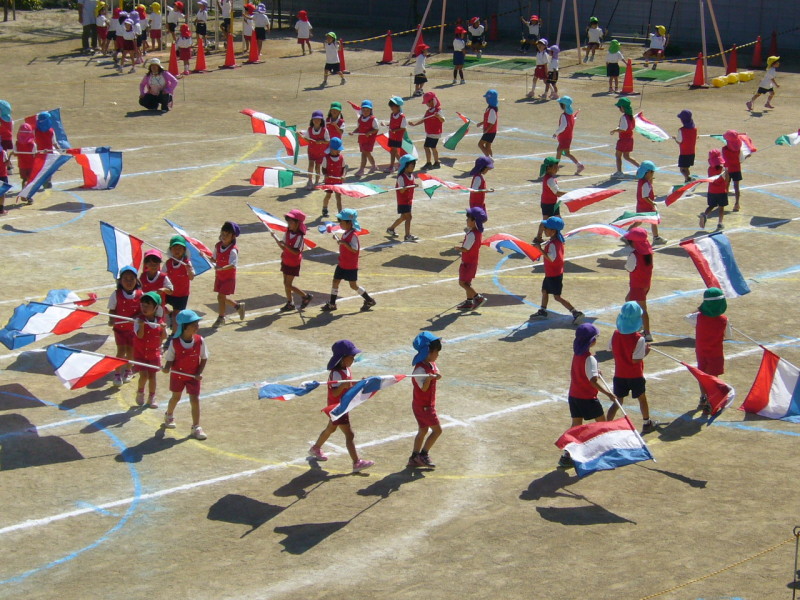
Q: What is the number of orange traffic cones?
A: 14